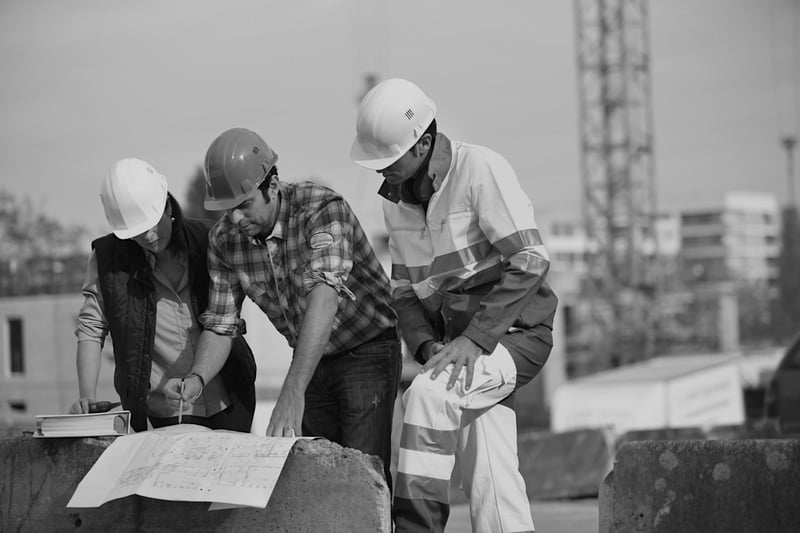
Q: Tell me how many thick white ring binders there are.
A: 1